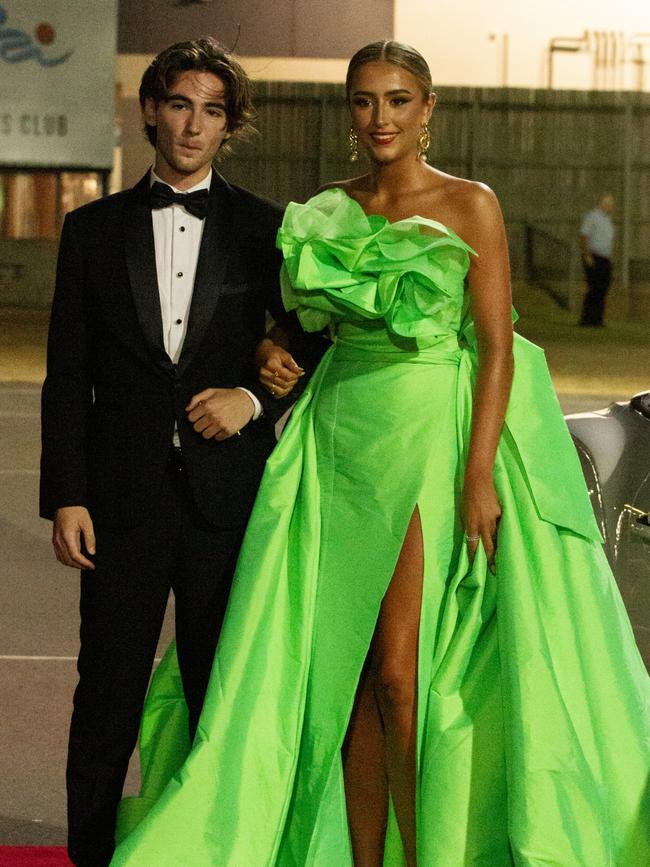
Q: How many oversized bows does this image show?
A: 1